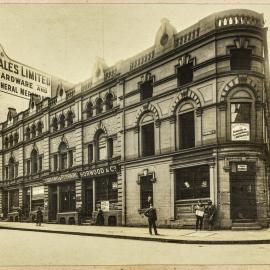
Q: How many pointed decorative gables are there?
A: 5